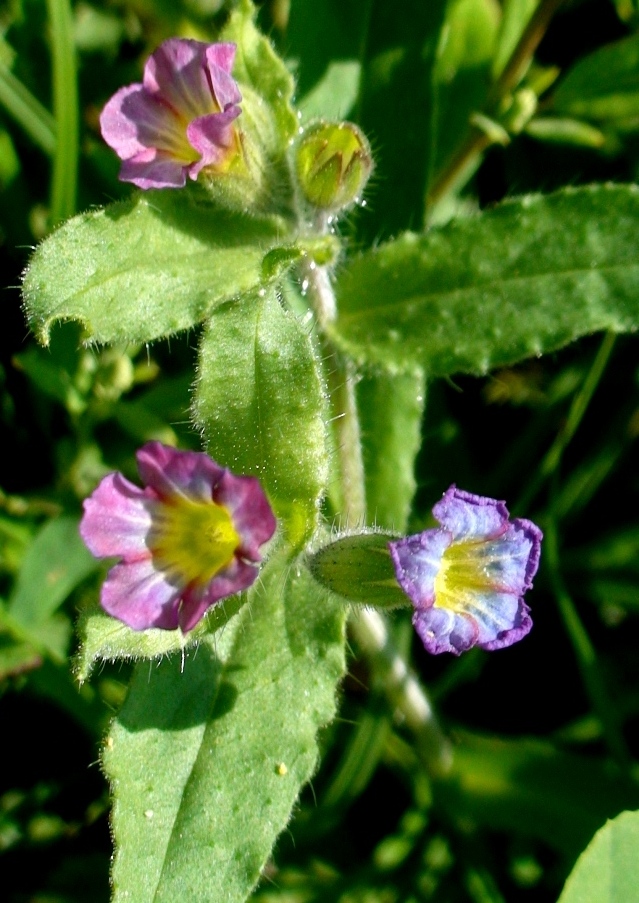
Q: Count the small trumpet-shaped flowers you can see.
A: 3